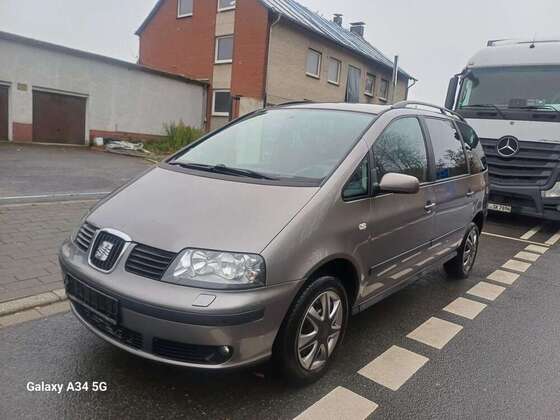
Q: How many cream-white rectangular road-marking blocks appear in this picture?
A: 9